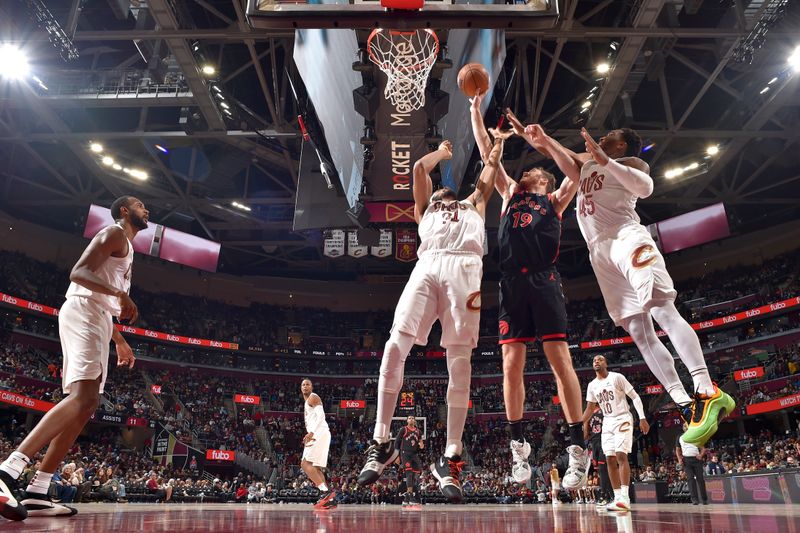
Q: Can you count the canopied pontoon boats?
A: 0